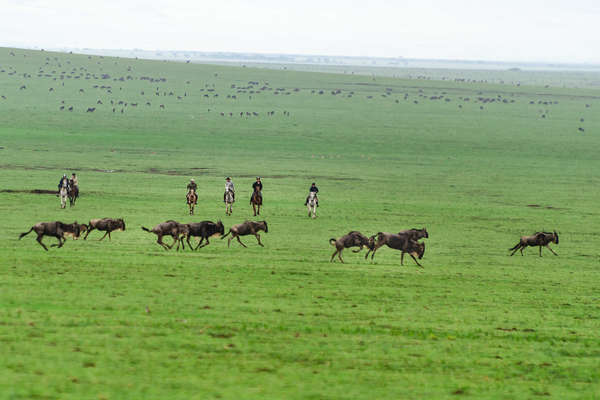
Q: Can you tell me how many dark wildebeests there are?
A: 9